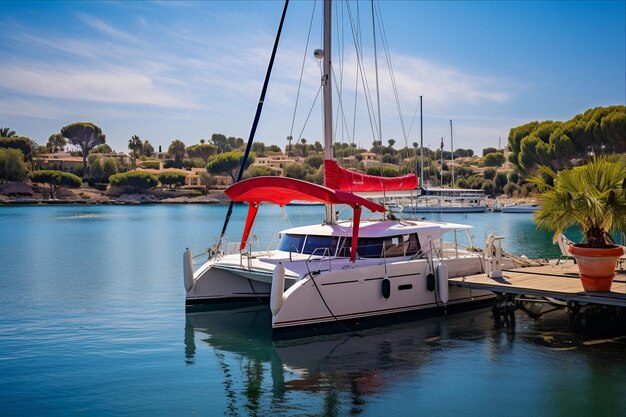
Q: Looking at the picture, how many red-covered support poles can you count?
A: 2